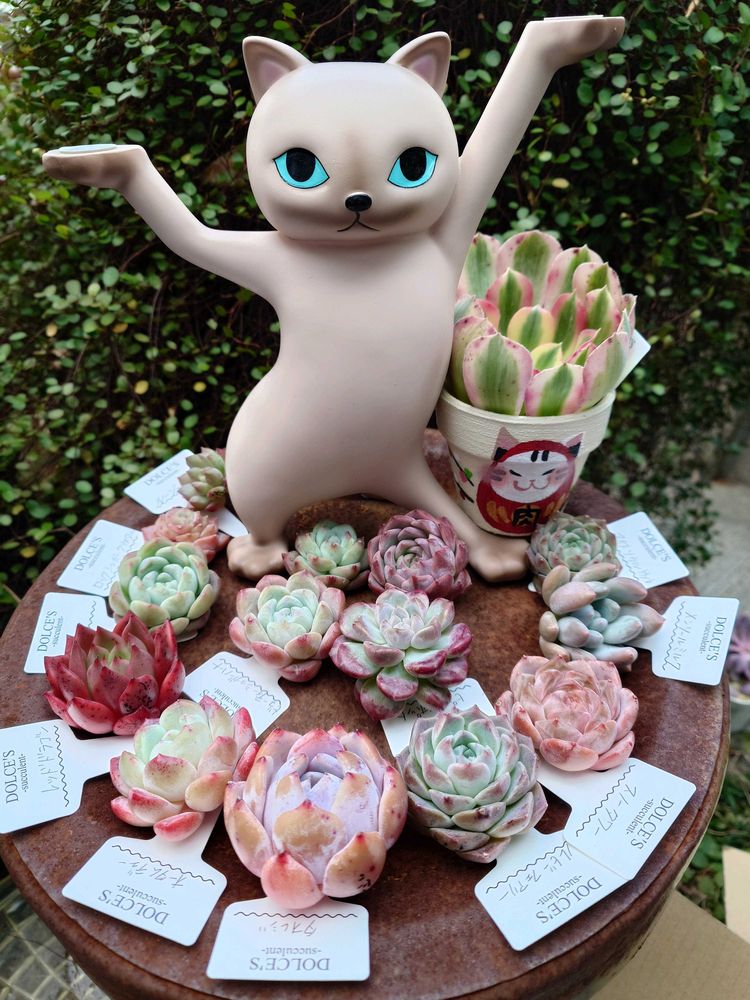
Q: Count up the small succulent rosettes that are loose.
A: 14